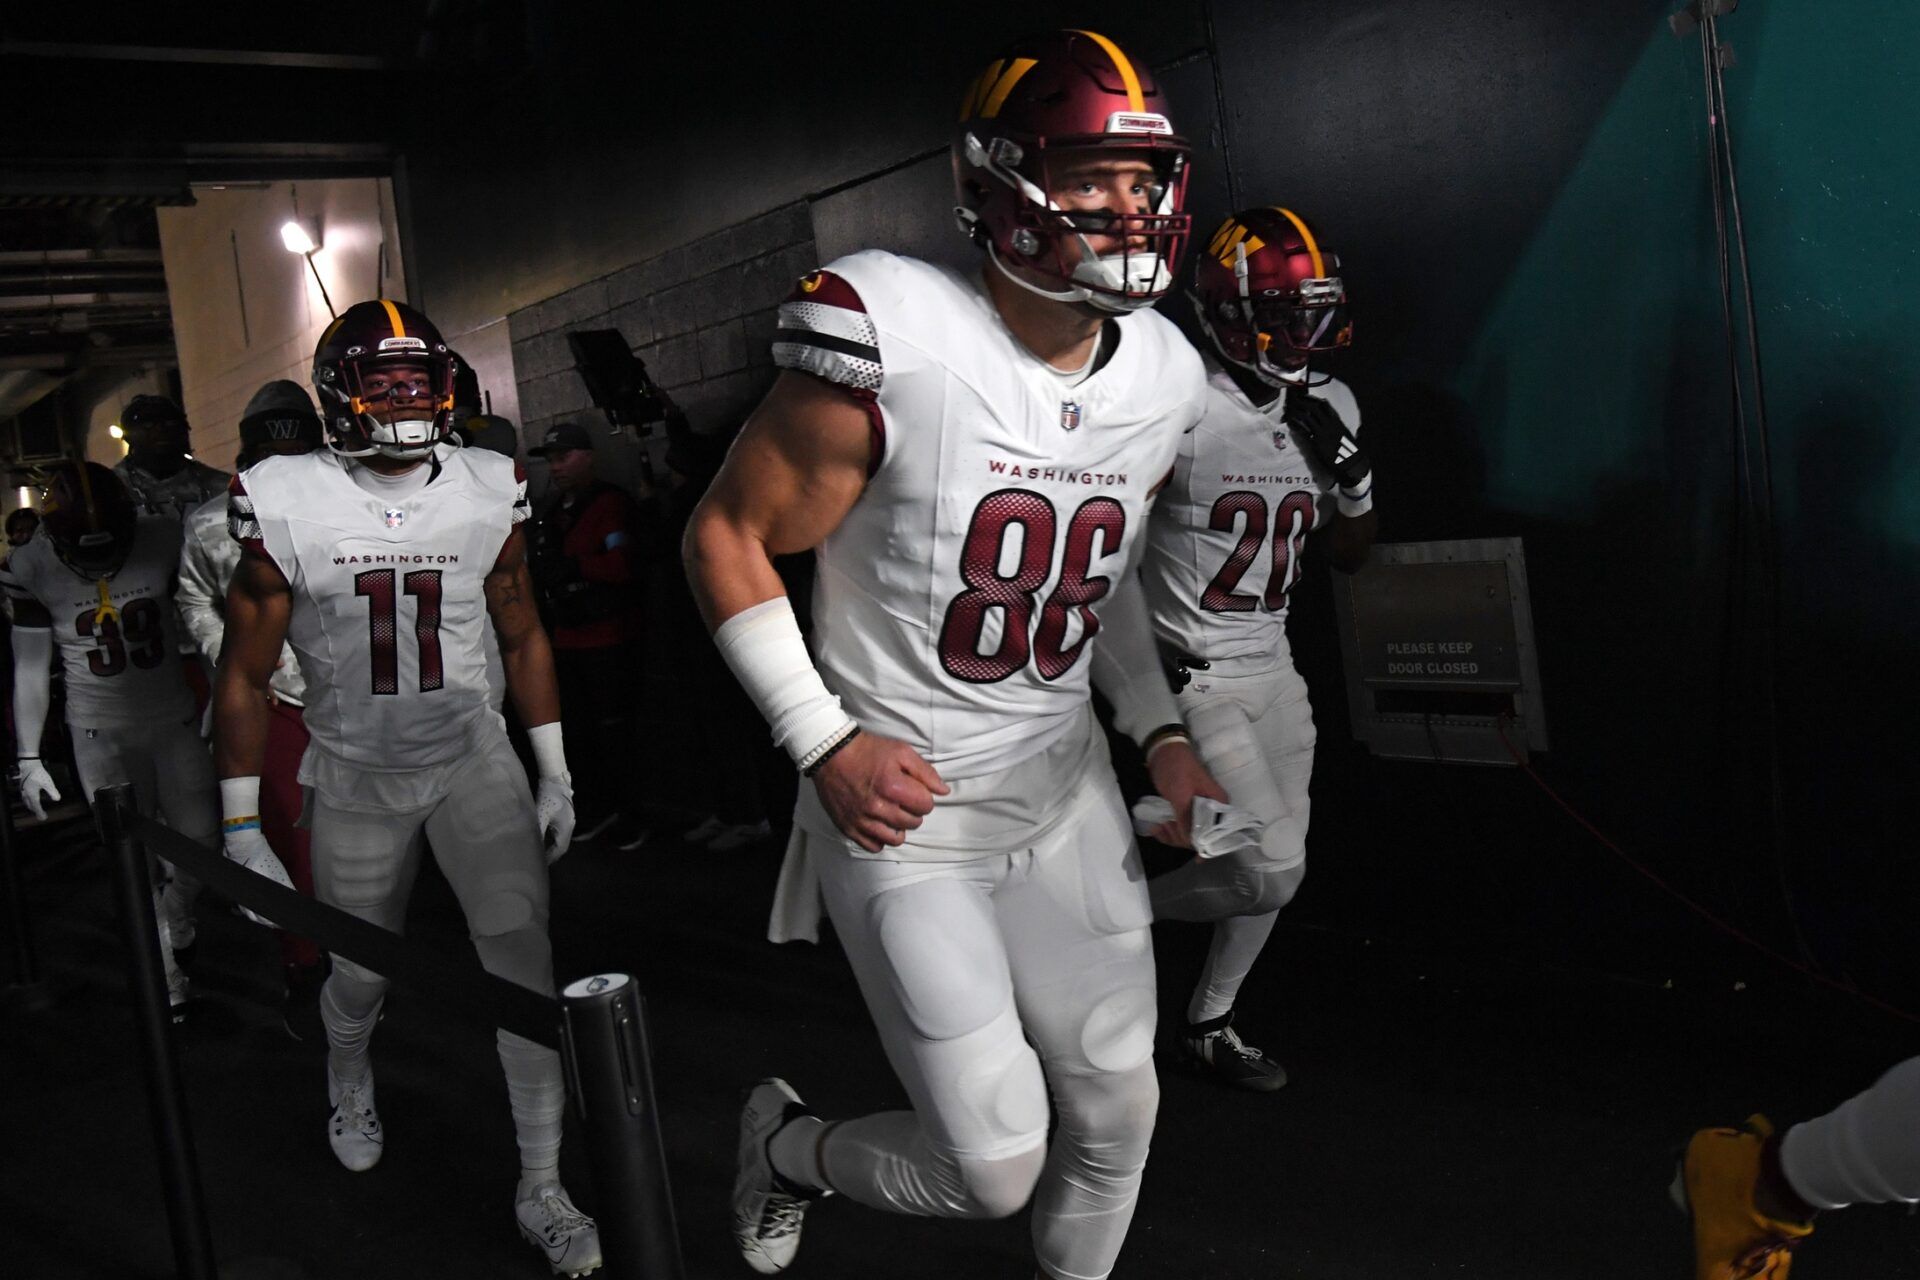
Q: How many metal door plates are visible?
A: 1